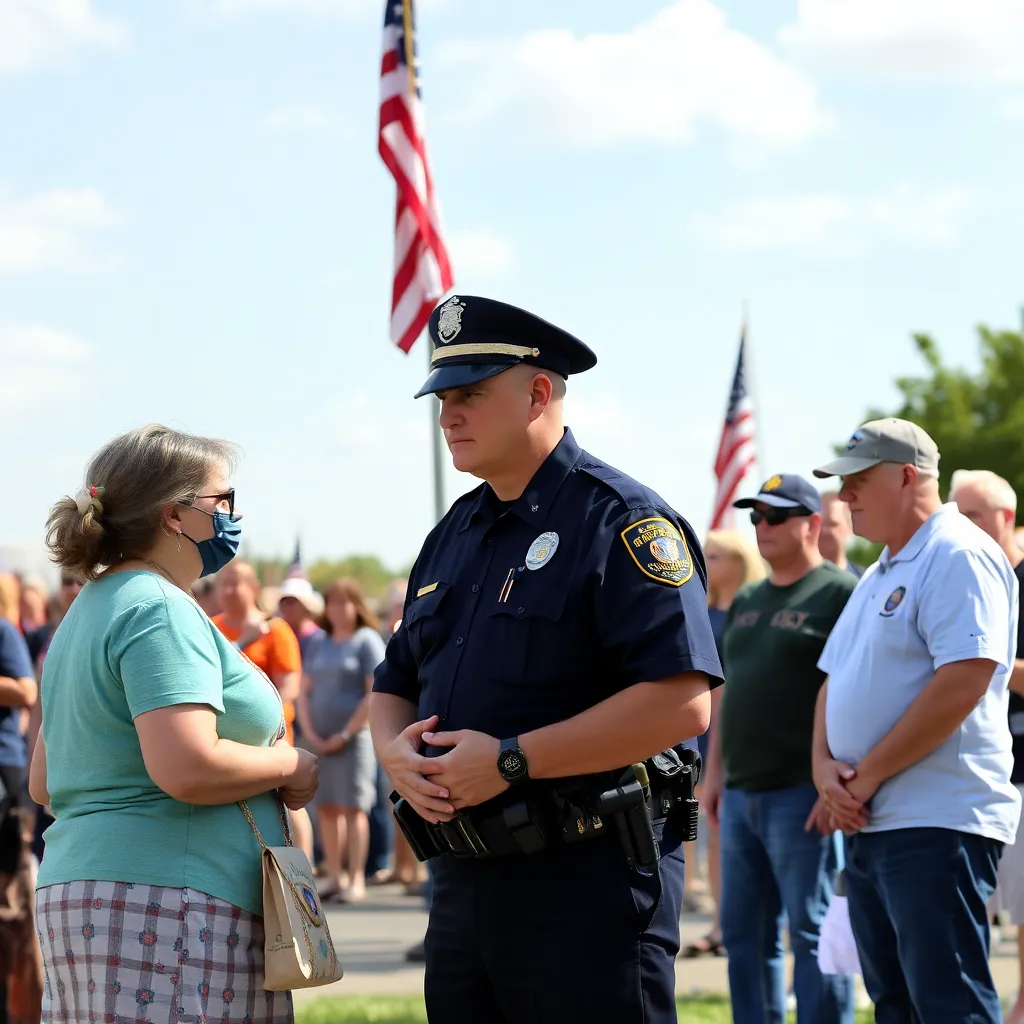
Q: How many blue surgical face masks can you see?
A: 1